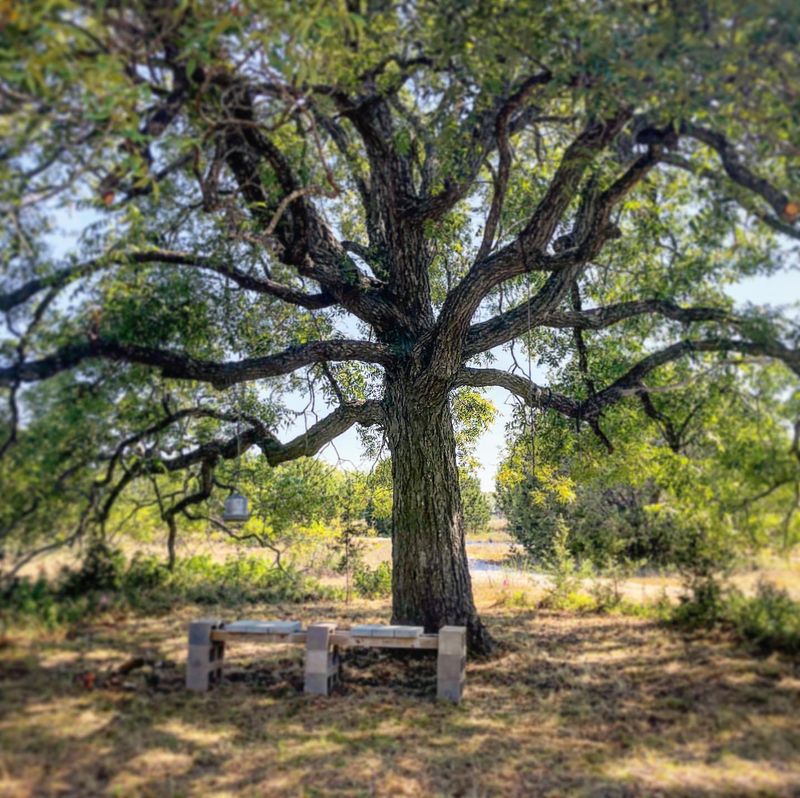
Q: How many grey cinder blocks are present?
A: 9